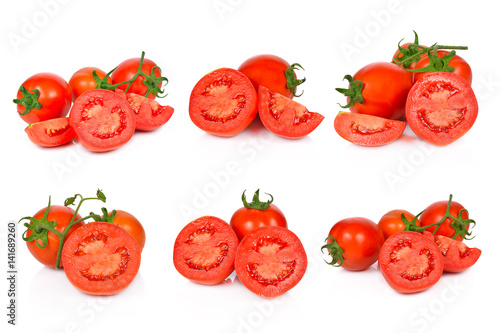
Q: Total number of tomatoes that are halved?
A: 7